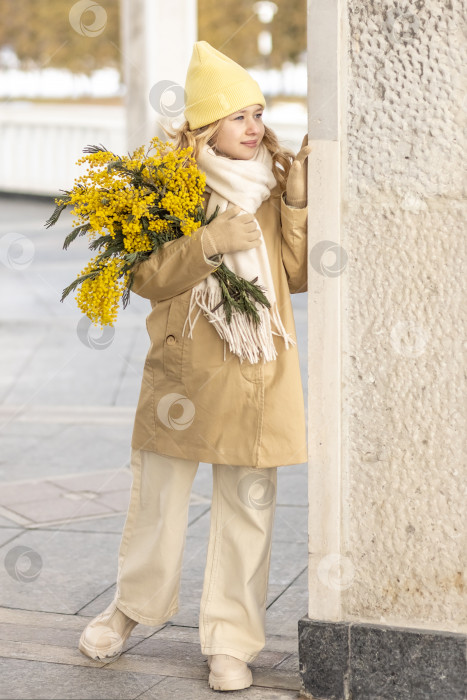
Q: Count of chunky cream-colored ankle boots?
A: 2